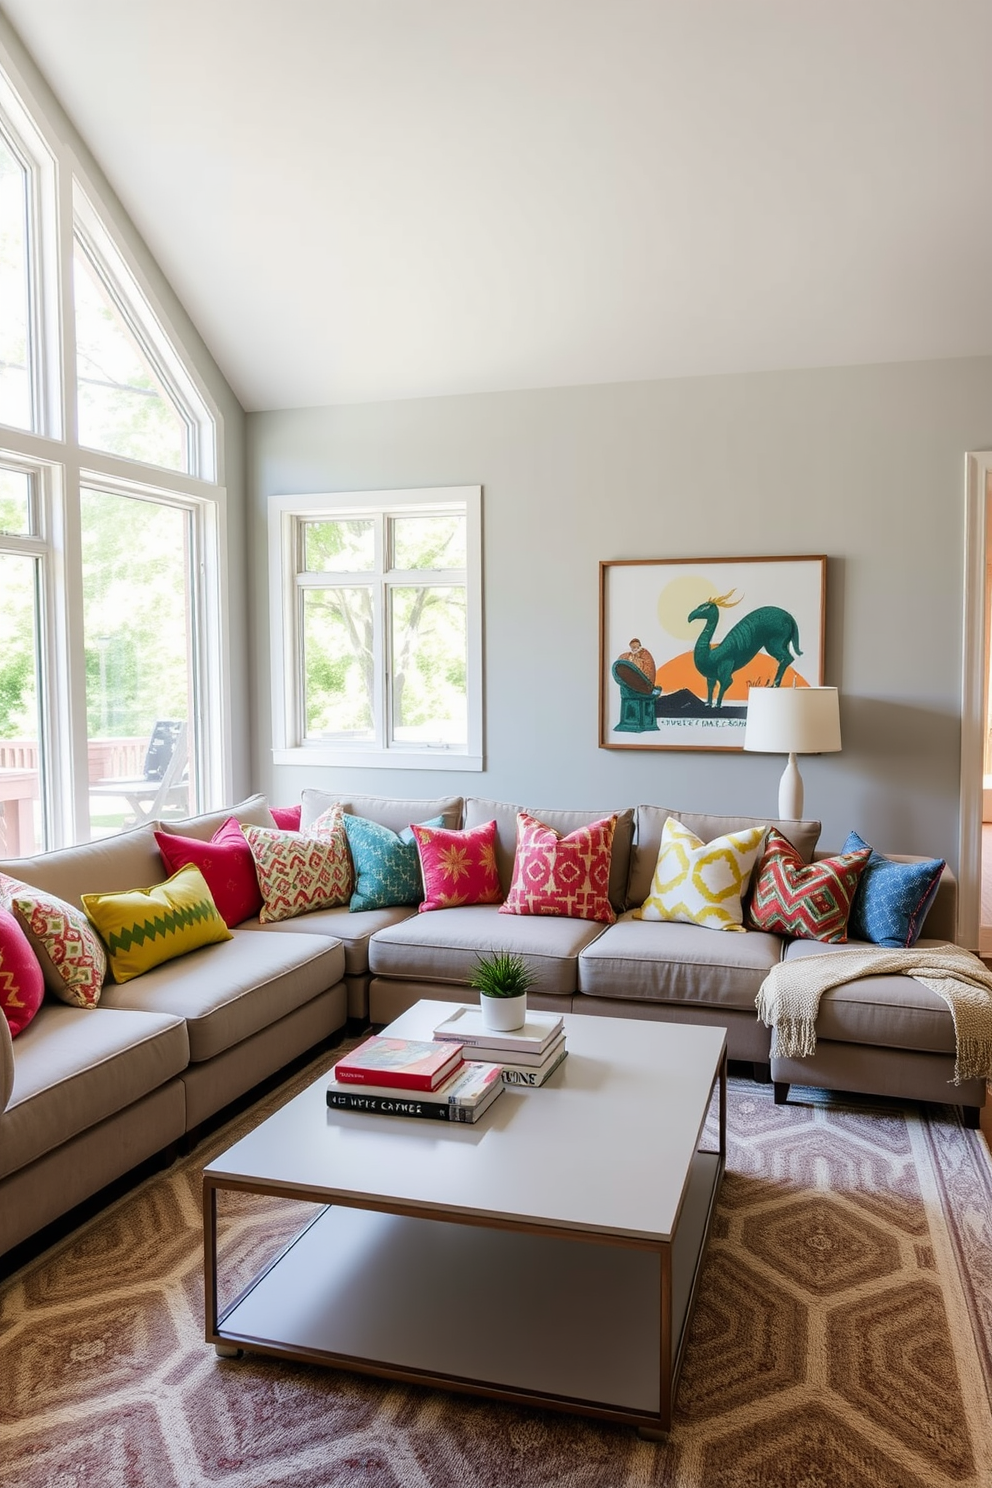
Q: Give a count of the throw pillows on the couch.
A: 12